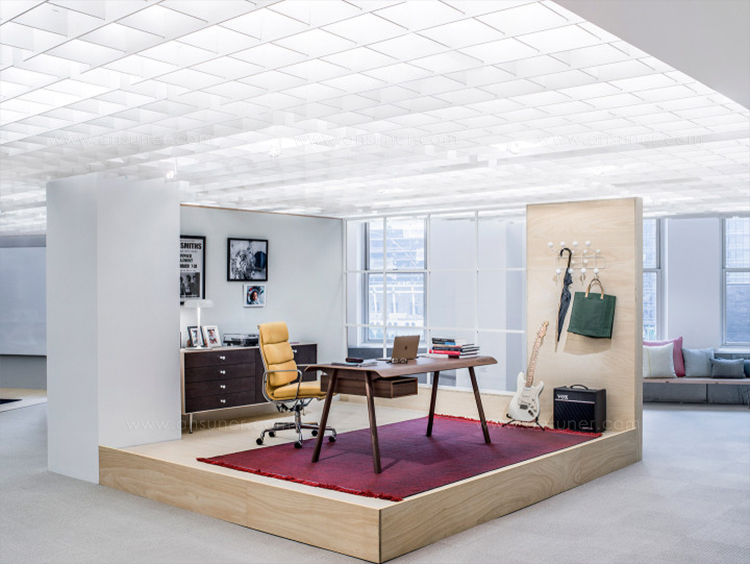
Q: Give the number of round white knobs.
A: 13